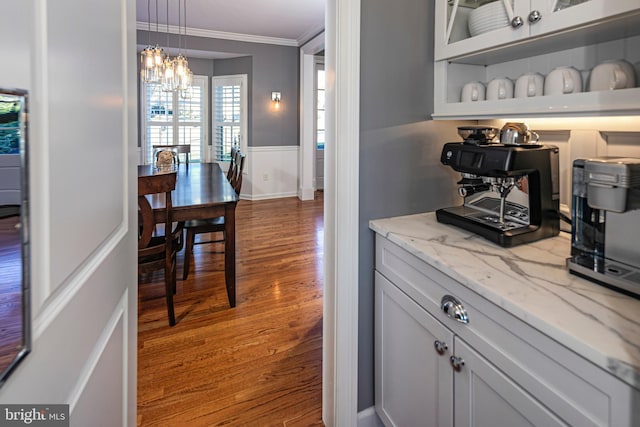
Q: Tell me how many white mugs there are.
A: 5